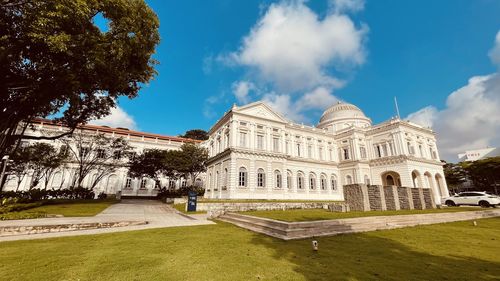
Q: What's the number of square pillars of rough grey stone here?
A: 6